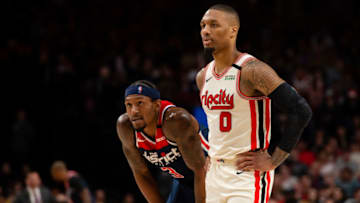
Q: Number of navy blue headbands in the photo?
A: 1